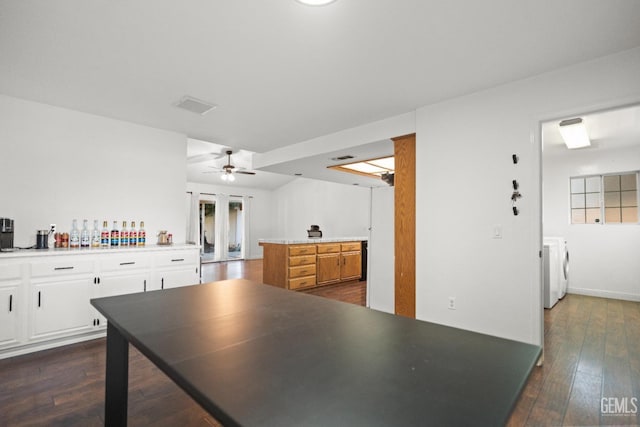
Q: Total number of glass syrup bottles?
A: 8